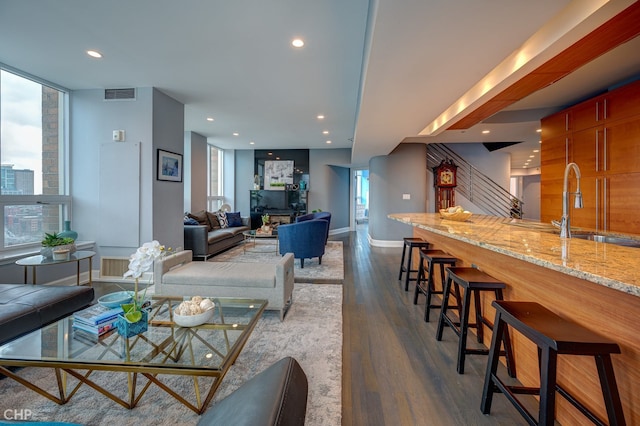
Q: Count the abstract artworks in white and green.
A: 1